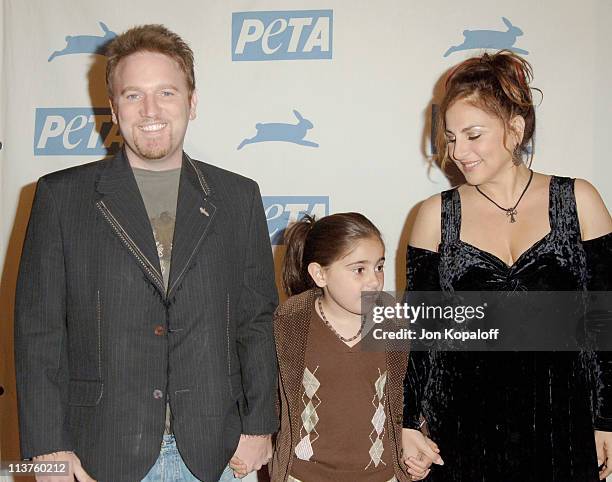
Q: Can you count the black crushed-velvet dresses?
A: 1